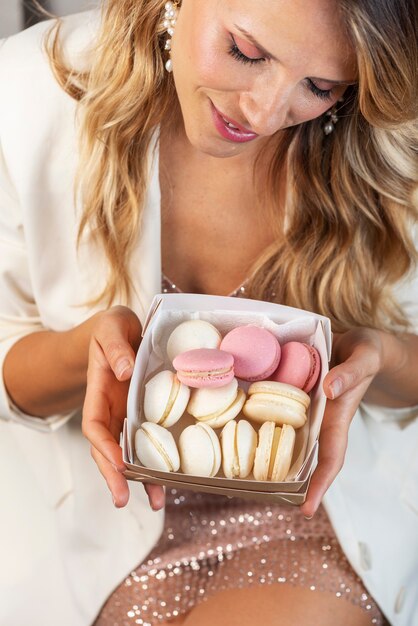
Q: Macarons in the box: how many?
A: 11